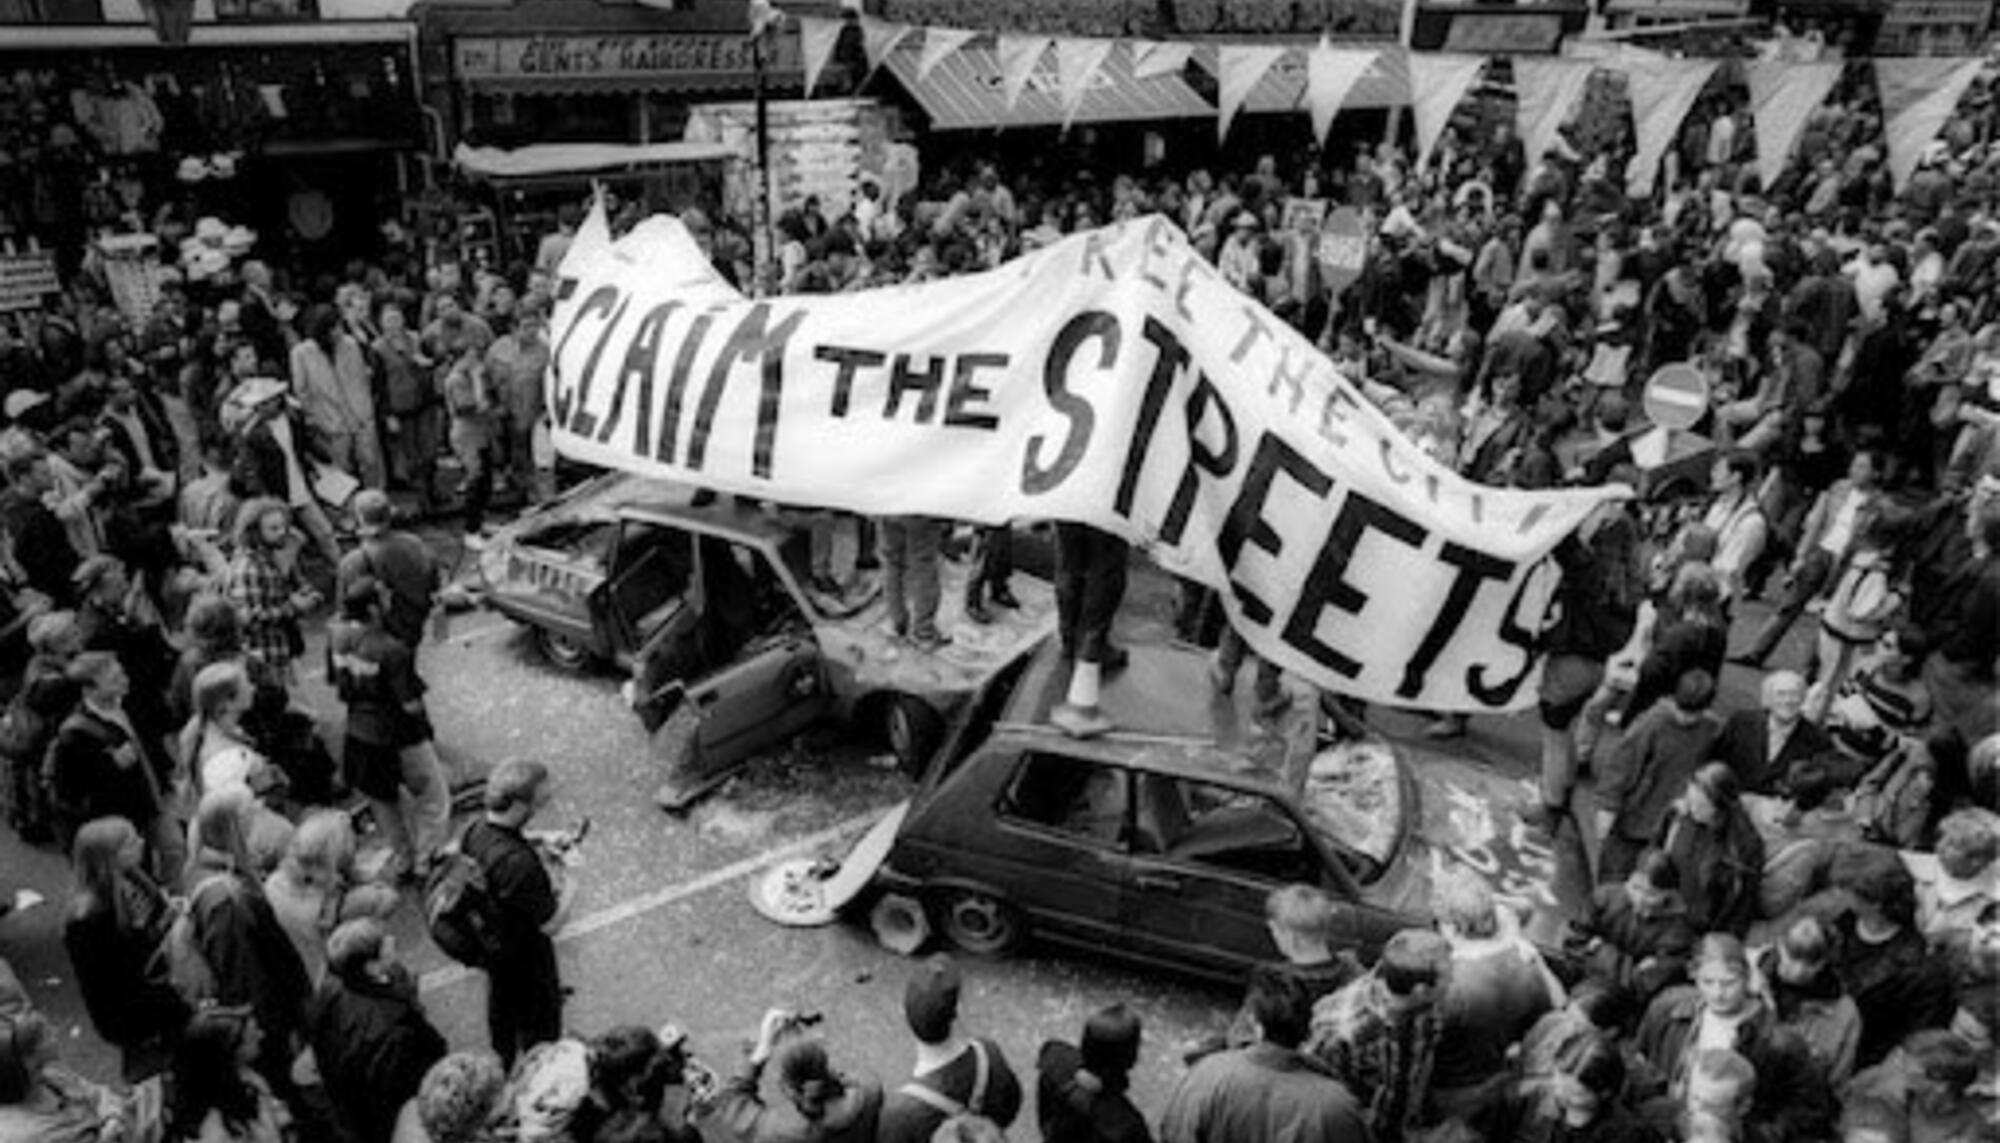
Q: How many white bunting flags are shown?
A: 13